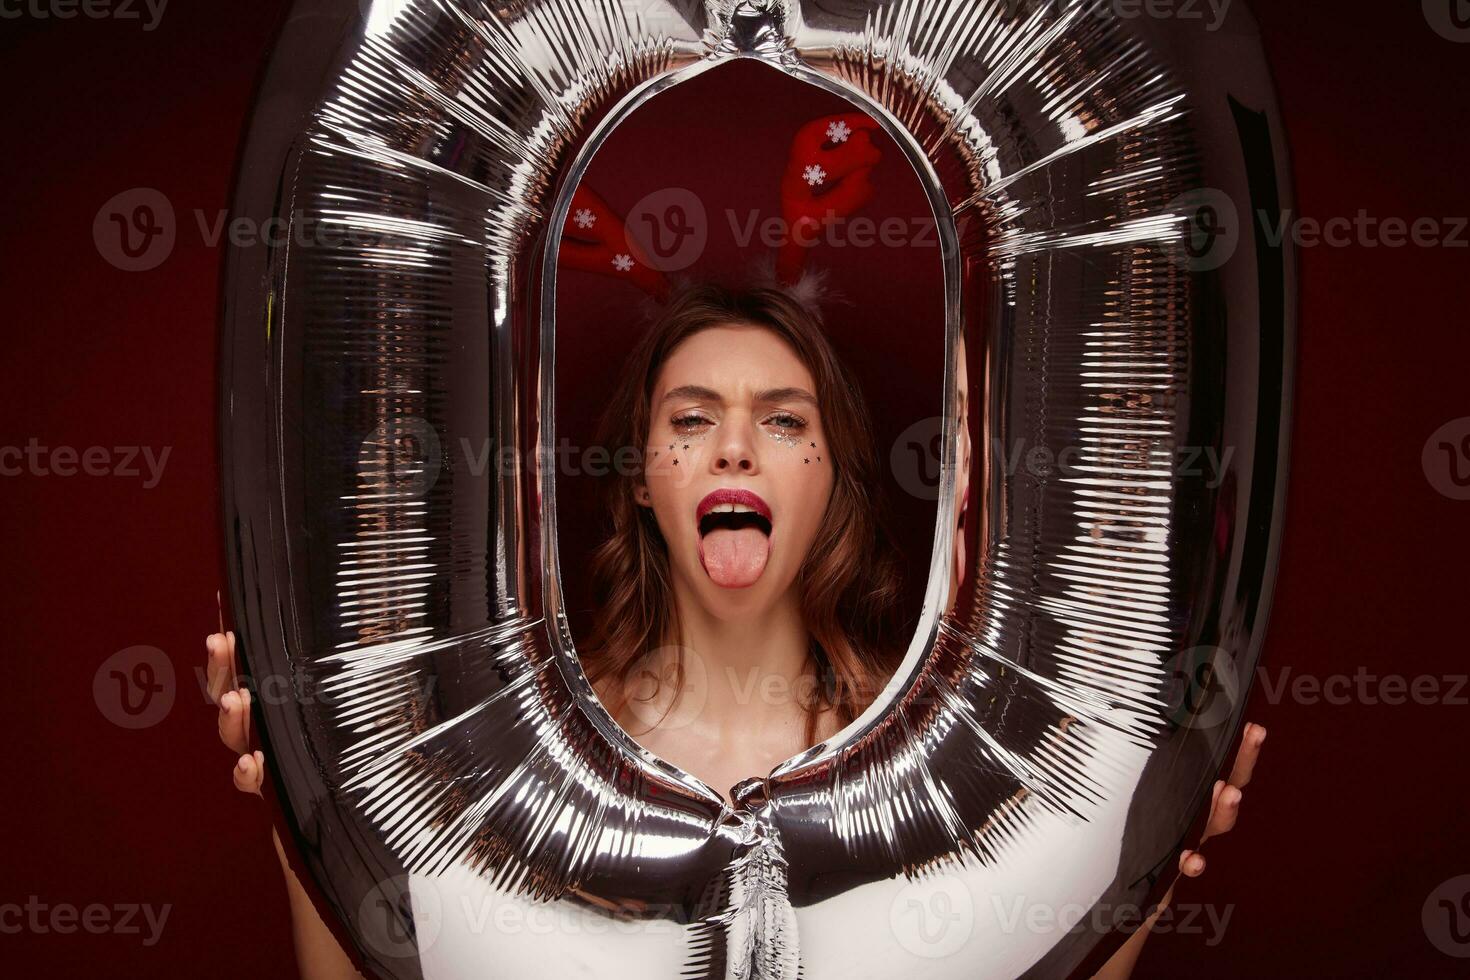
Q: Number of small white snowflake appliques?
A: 4